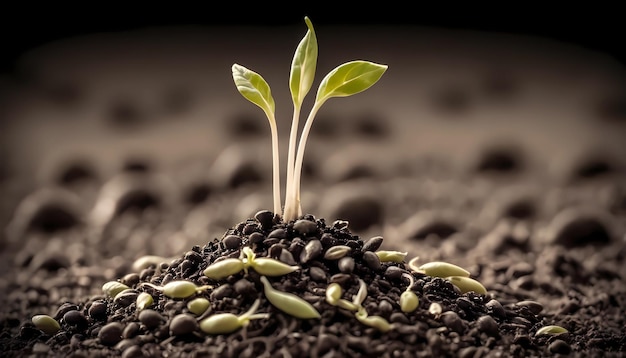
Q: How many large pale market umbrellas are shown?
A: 0